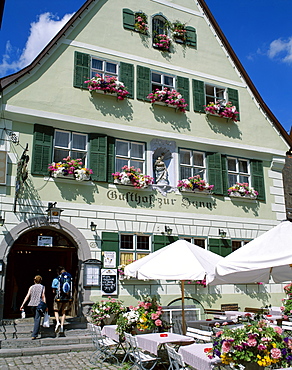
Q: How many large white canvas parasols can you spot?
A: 2